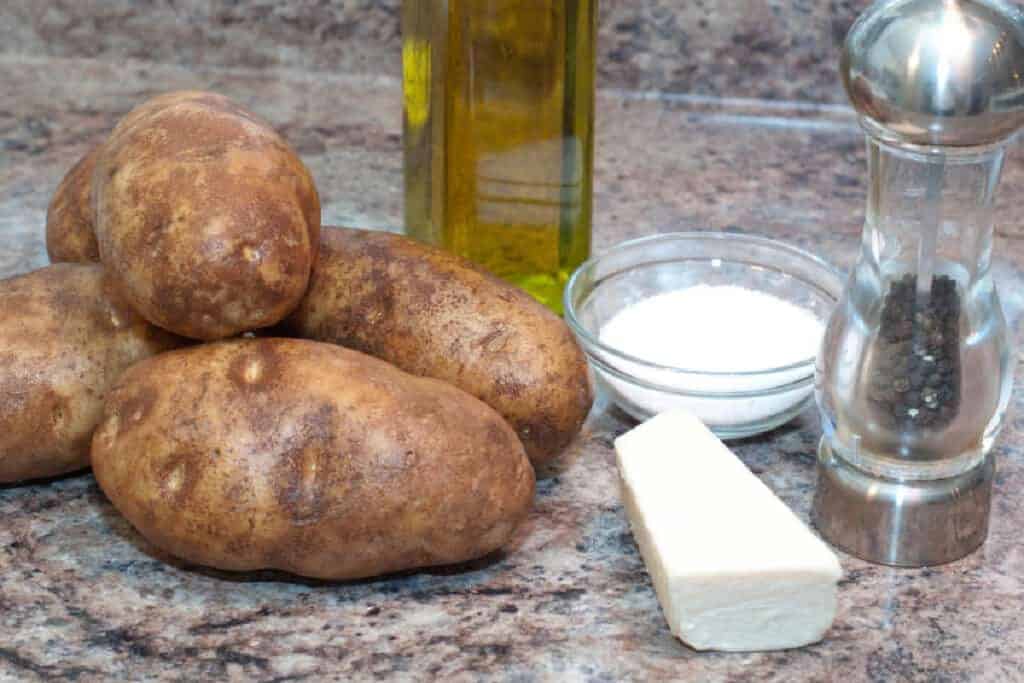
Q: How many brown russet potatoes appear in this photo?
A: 5